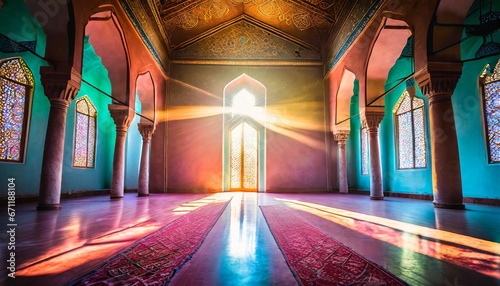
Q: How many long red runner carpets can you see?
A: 2